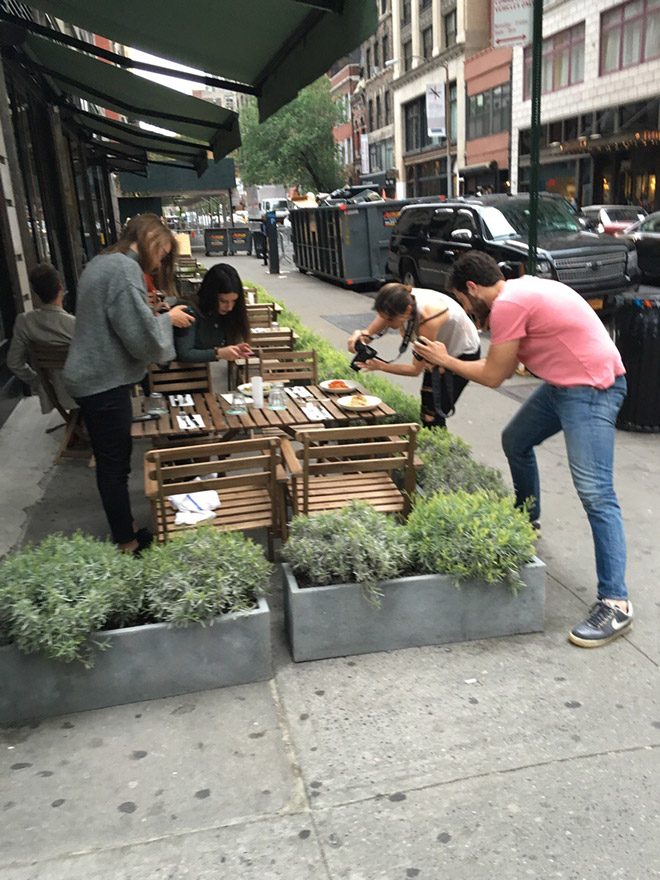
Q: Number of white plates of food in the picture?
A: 3